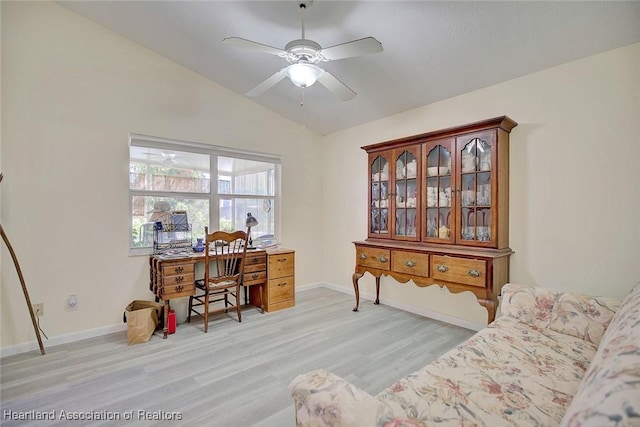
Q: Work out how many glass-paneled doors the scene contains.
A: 4